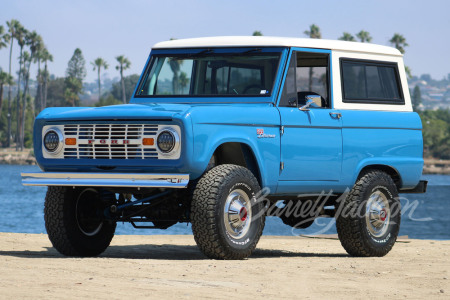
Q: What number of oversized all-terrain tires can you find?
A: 3